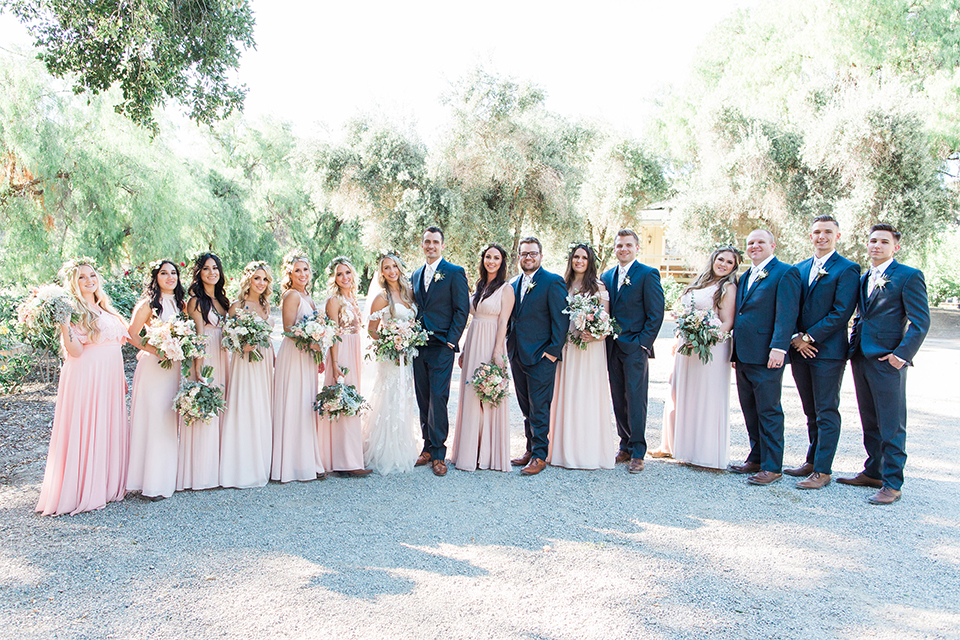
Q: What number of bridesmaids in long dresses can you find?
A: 9